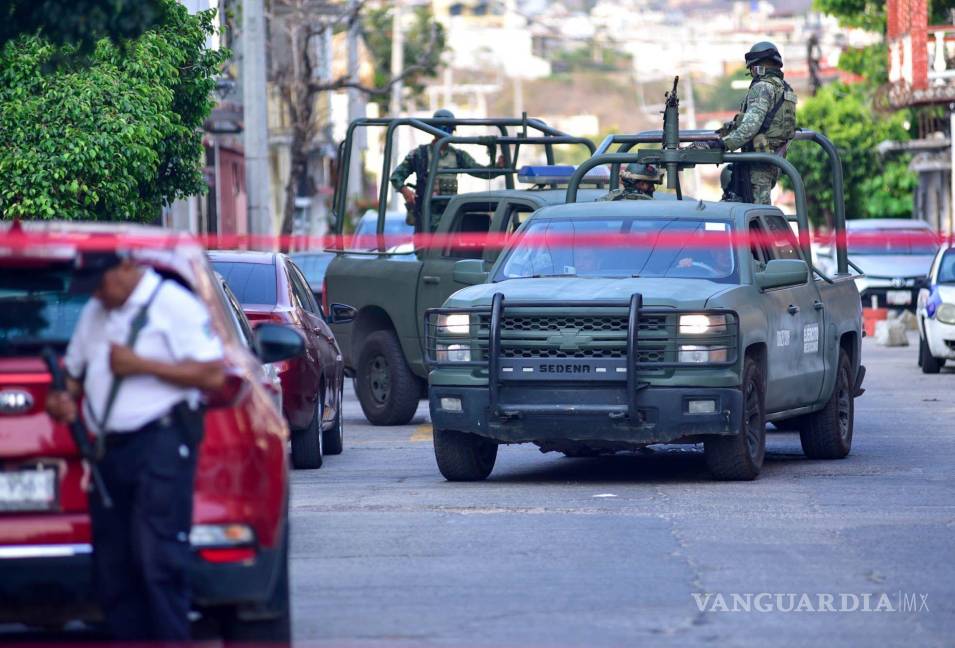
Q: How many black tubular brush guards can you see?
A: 1